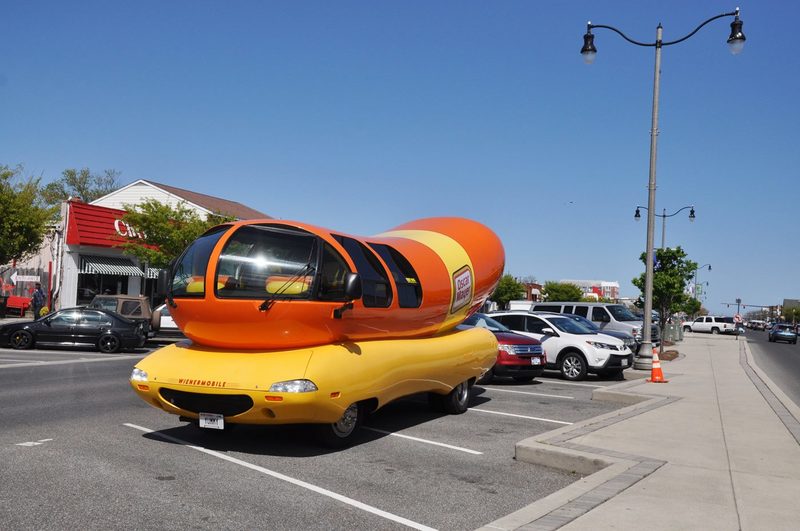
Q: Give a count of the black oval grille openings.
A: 1